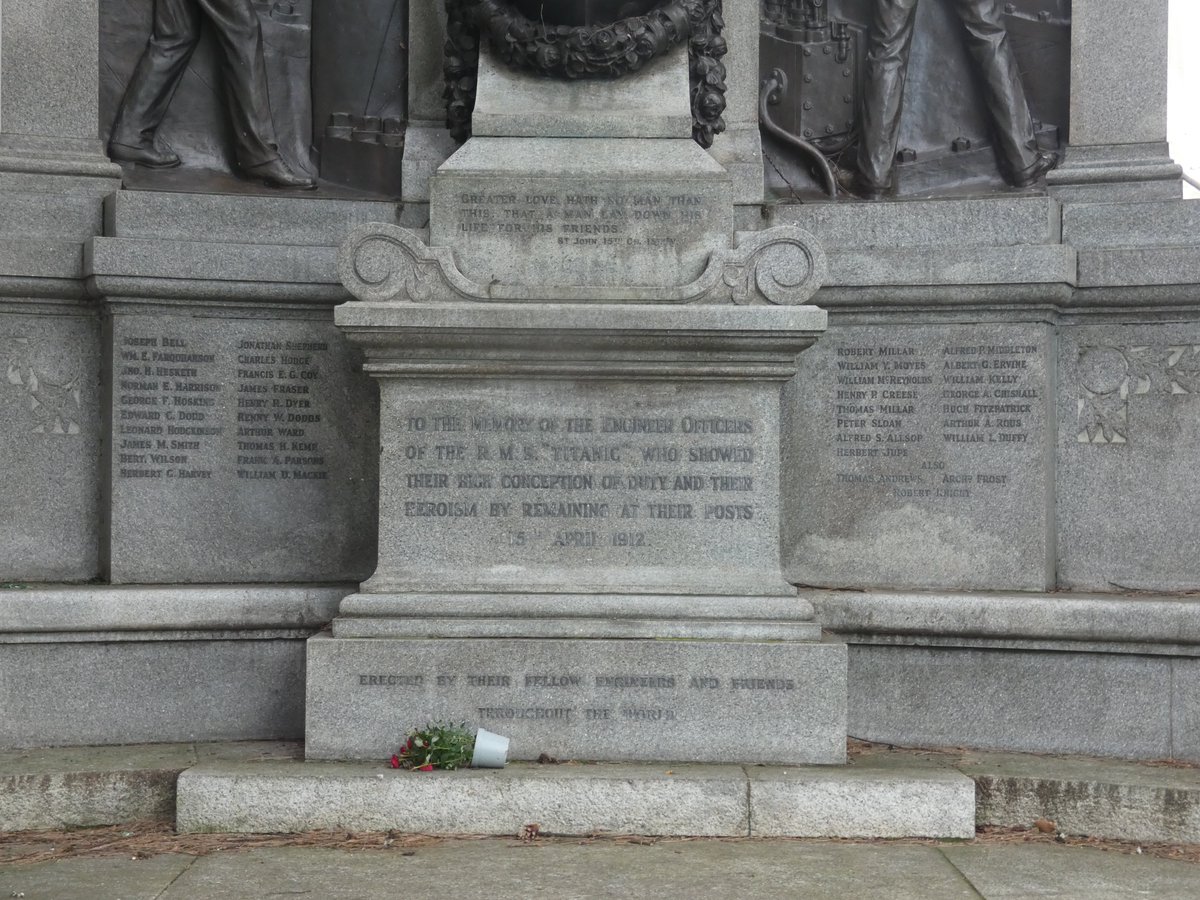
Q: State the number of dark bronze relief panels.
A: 2